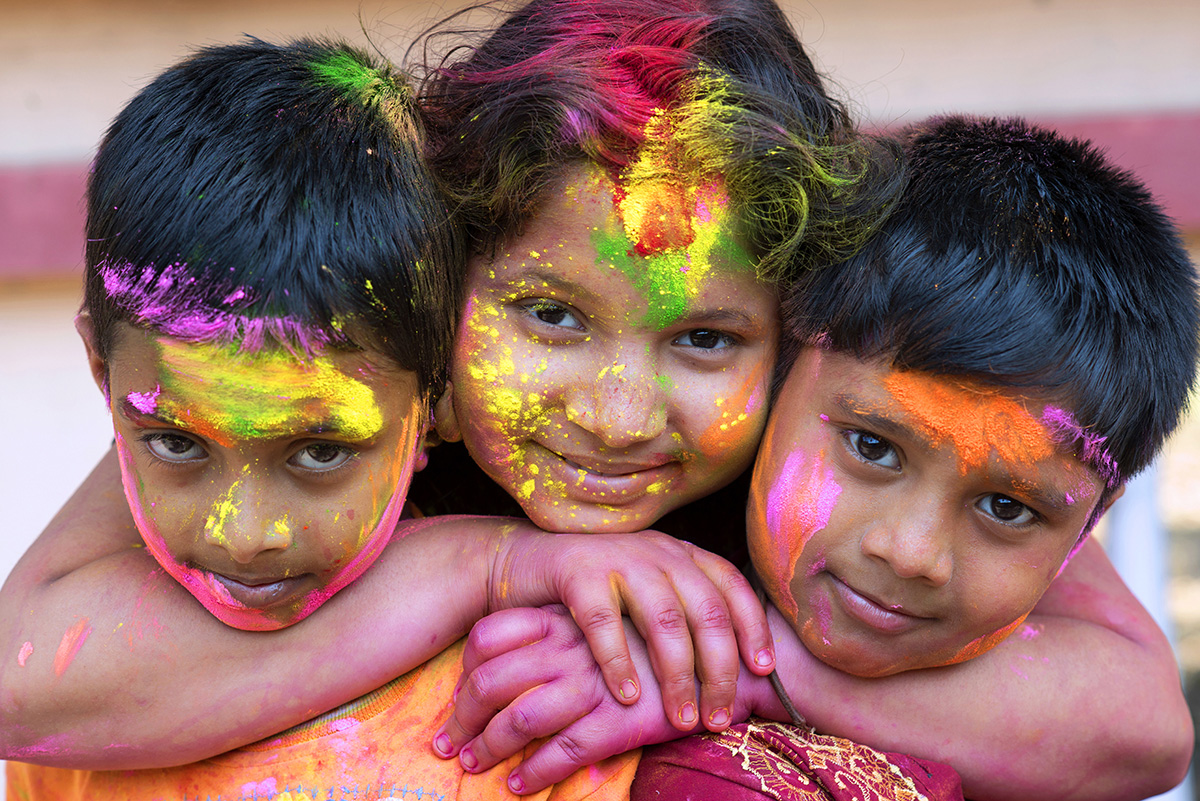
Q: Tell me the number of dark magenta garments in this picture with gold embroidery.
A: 1